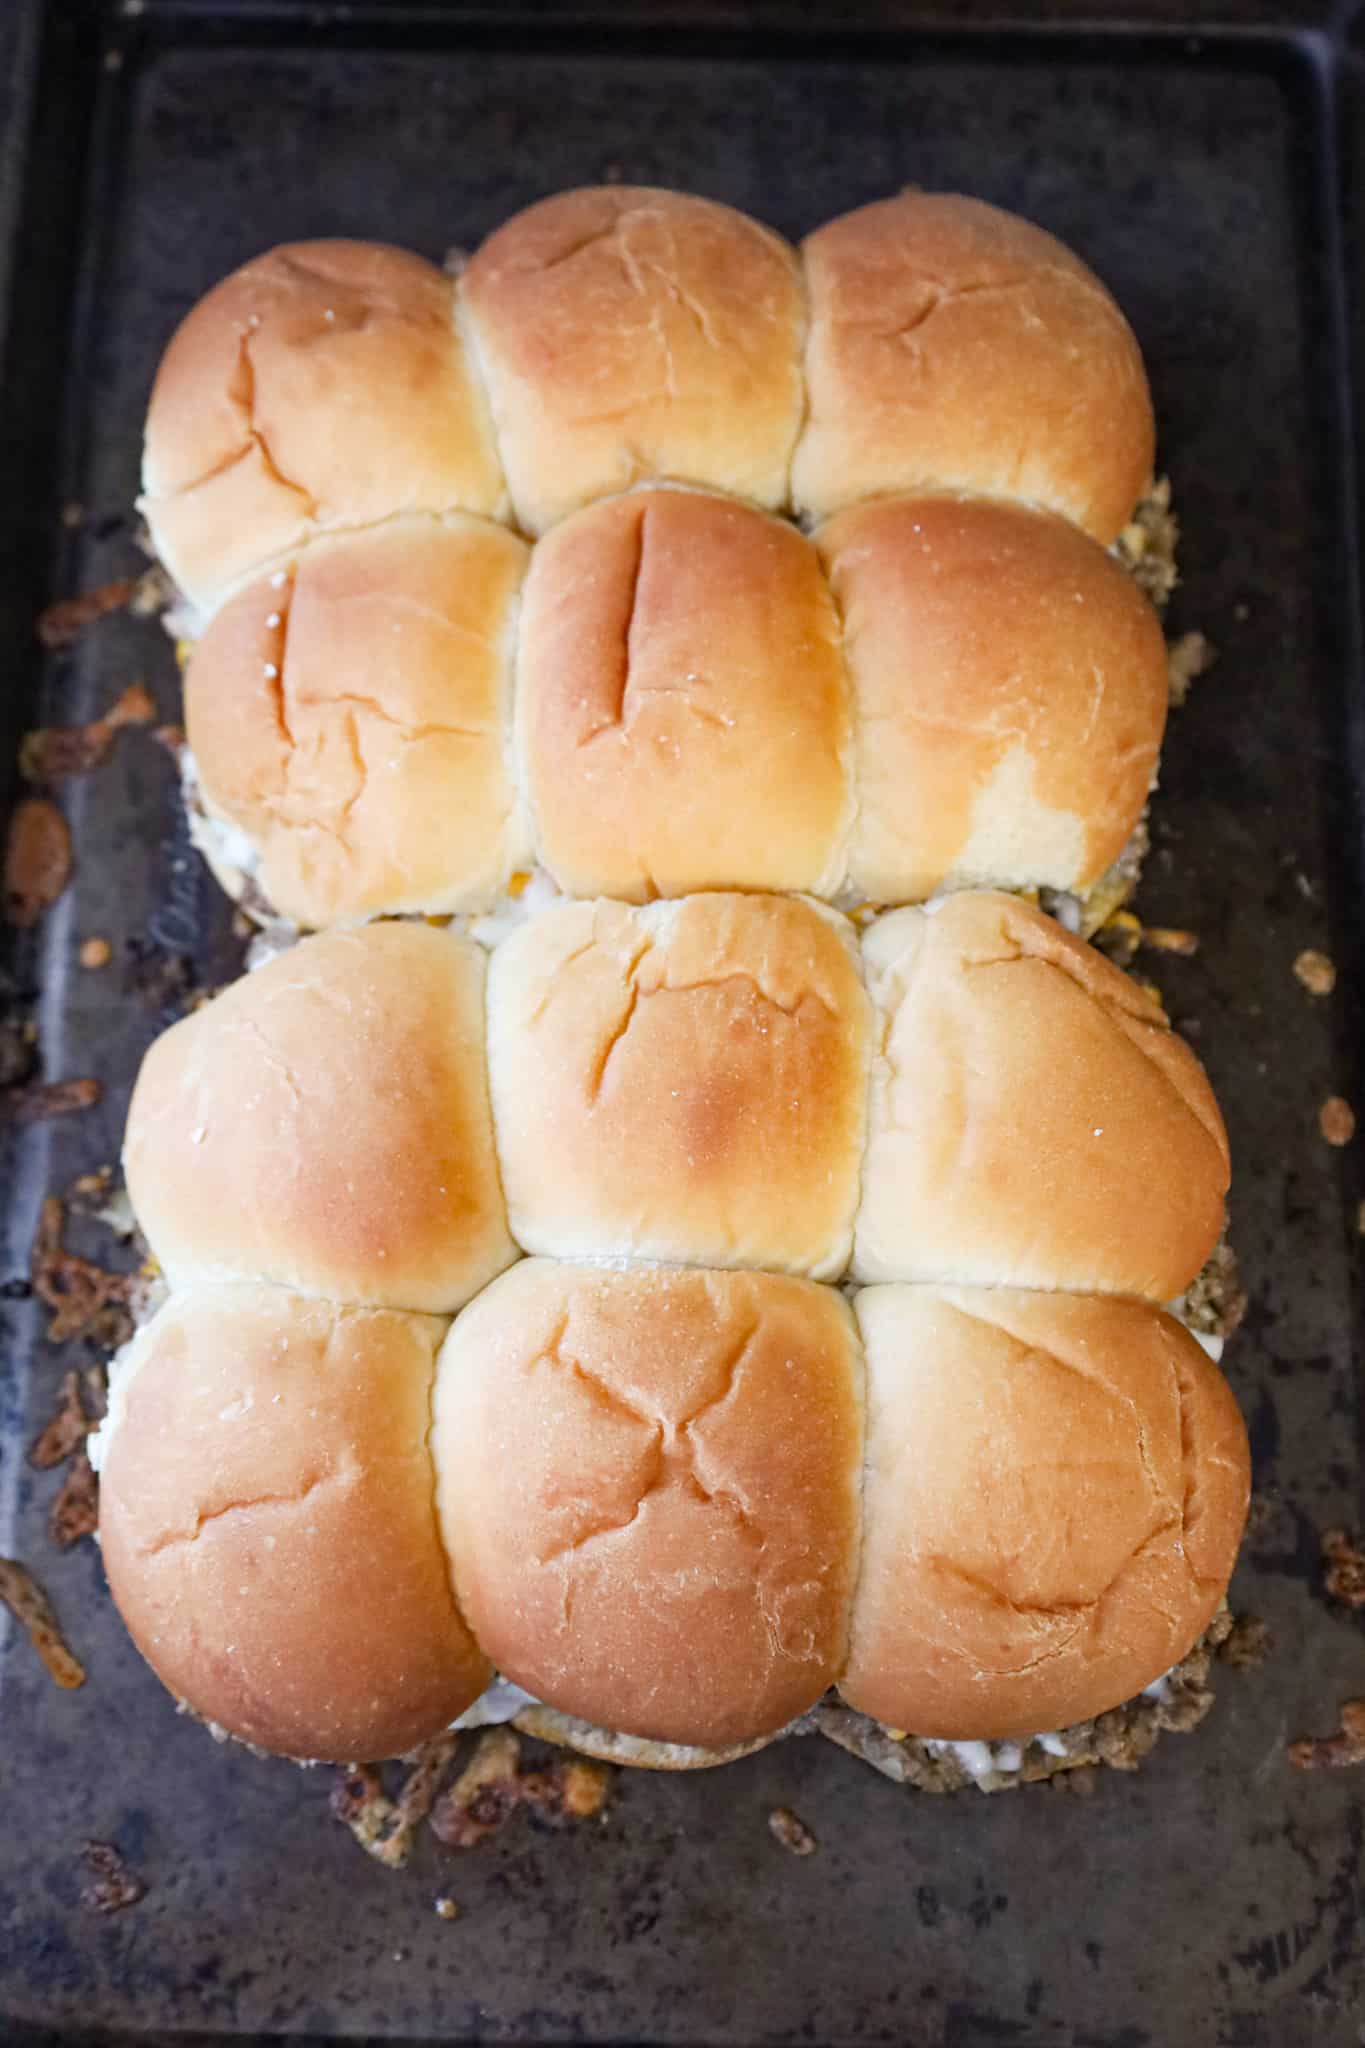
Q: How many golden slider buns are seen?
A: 12